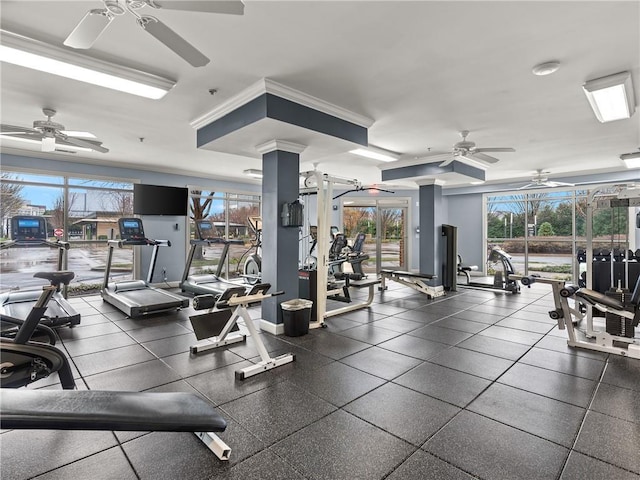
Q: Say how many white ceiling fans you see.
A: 4